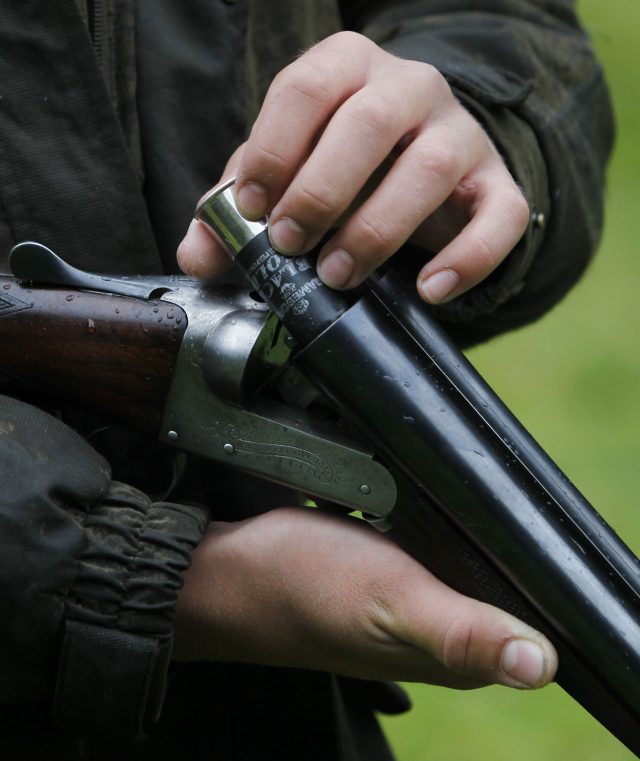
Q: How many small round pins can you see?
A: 3